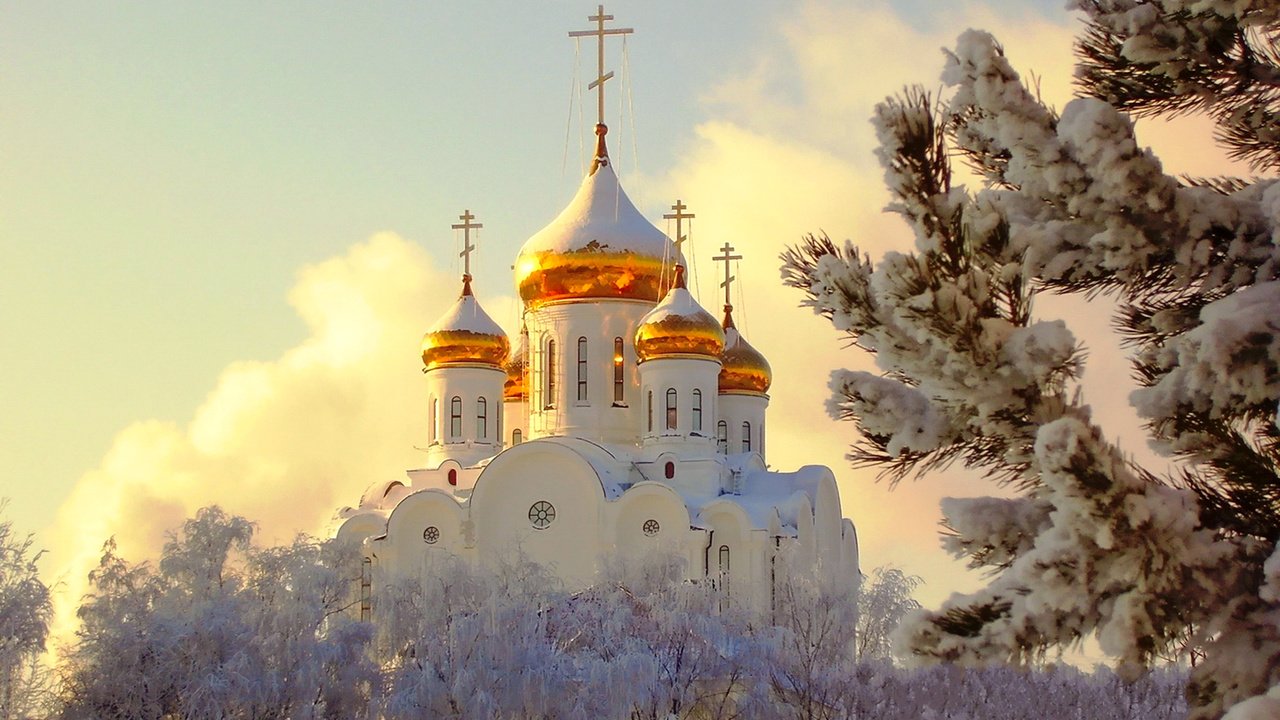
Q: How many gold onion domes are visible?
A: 5